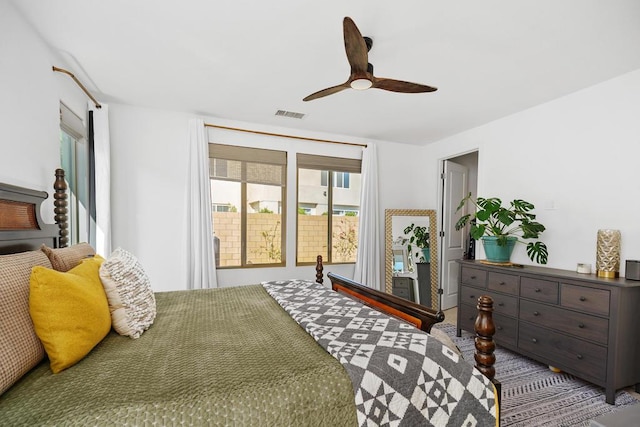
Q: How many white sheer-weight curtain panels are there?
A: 3